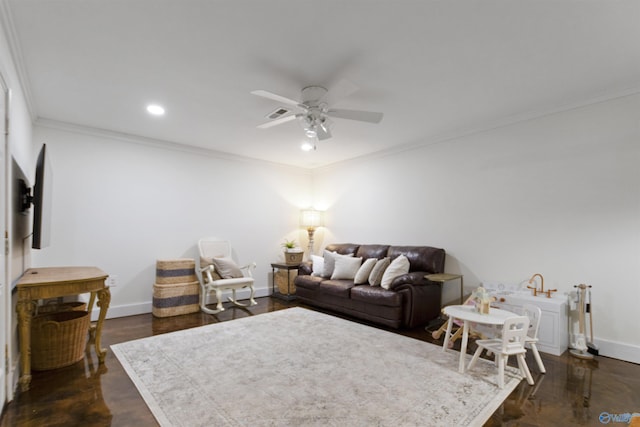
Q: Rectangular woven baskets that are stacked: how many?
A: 2